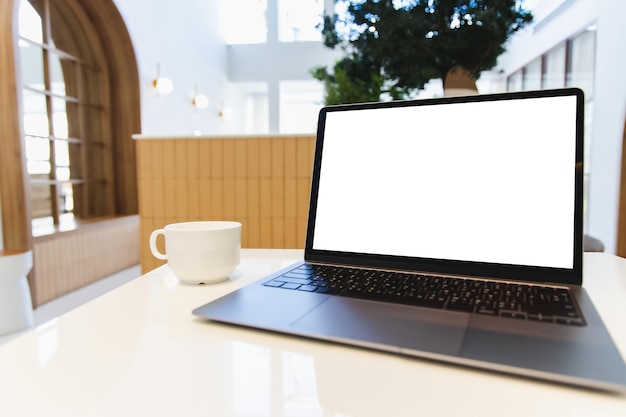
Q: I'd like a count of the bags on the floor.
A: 0